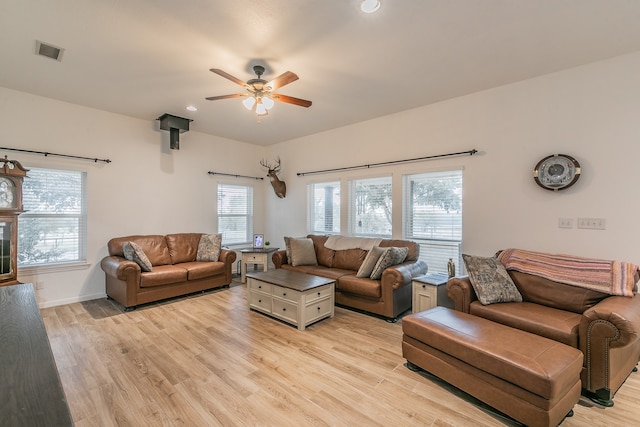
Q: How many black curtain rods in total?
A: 3